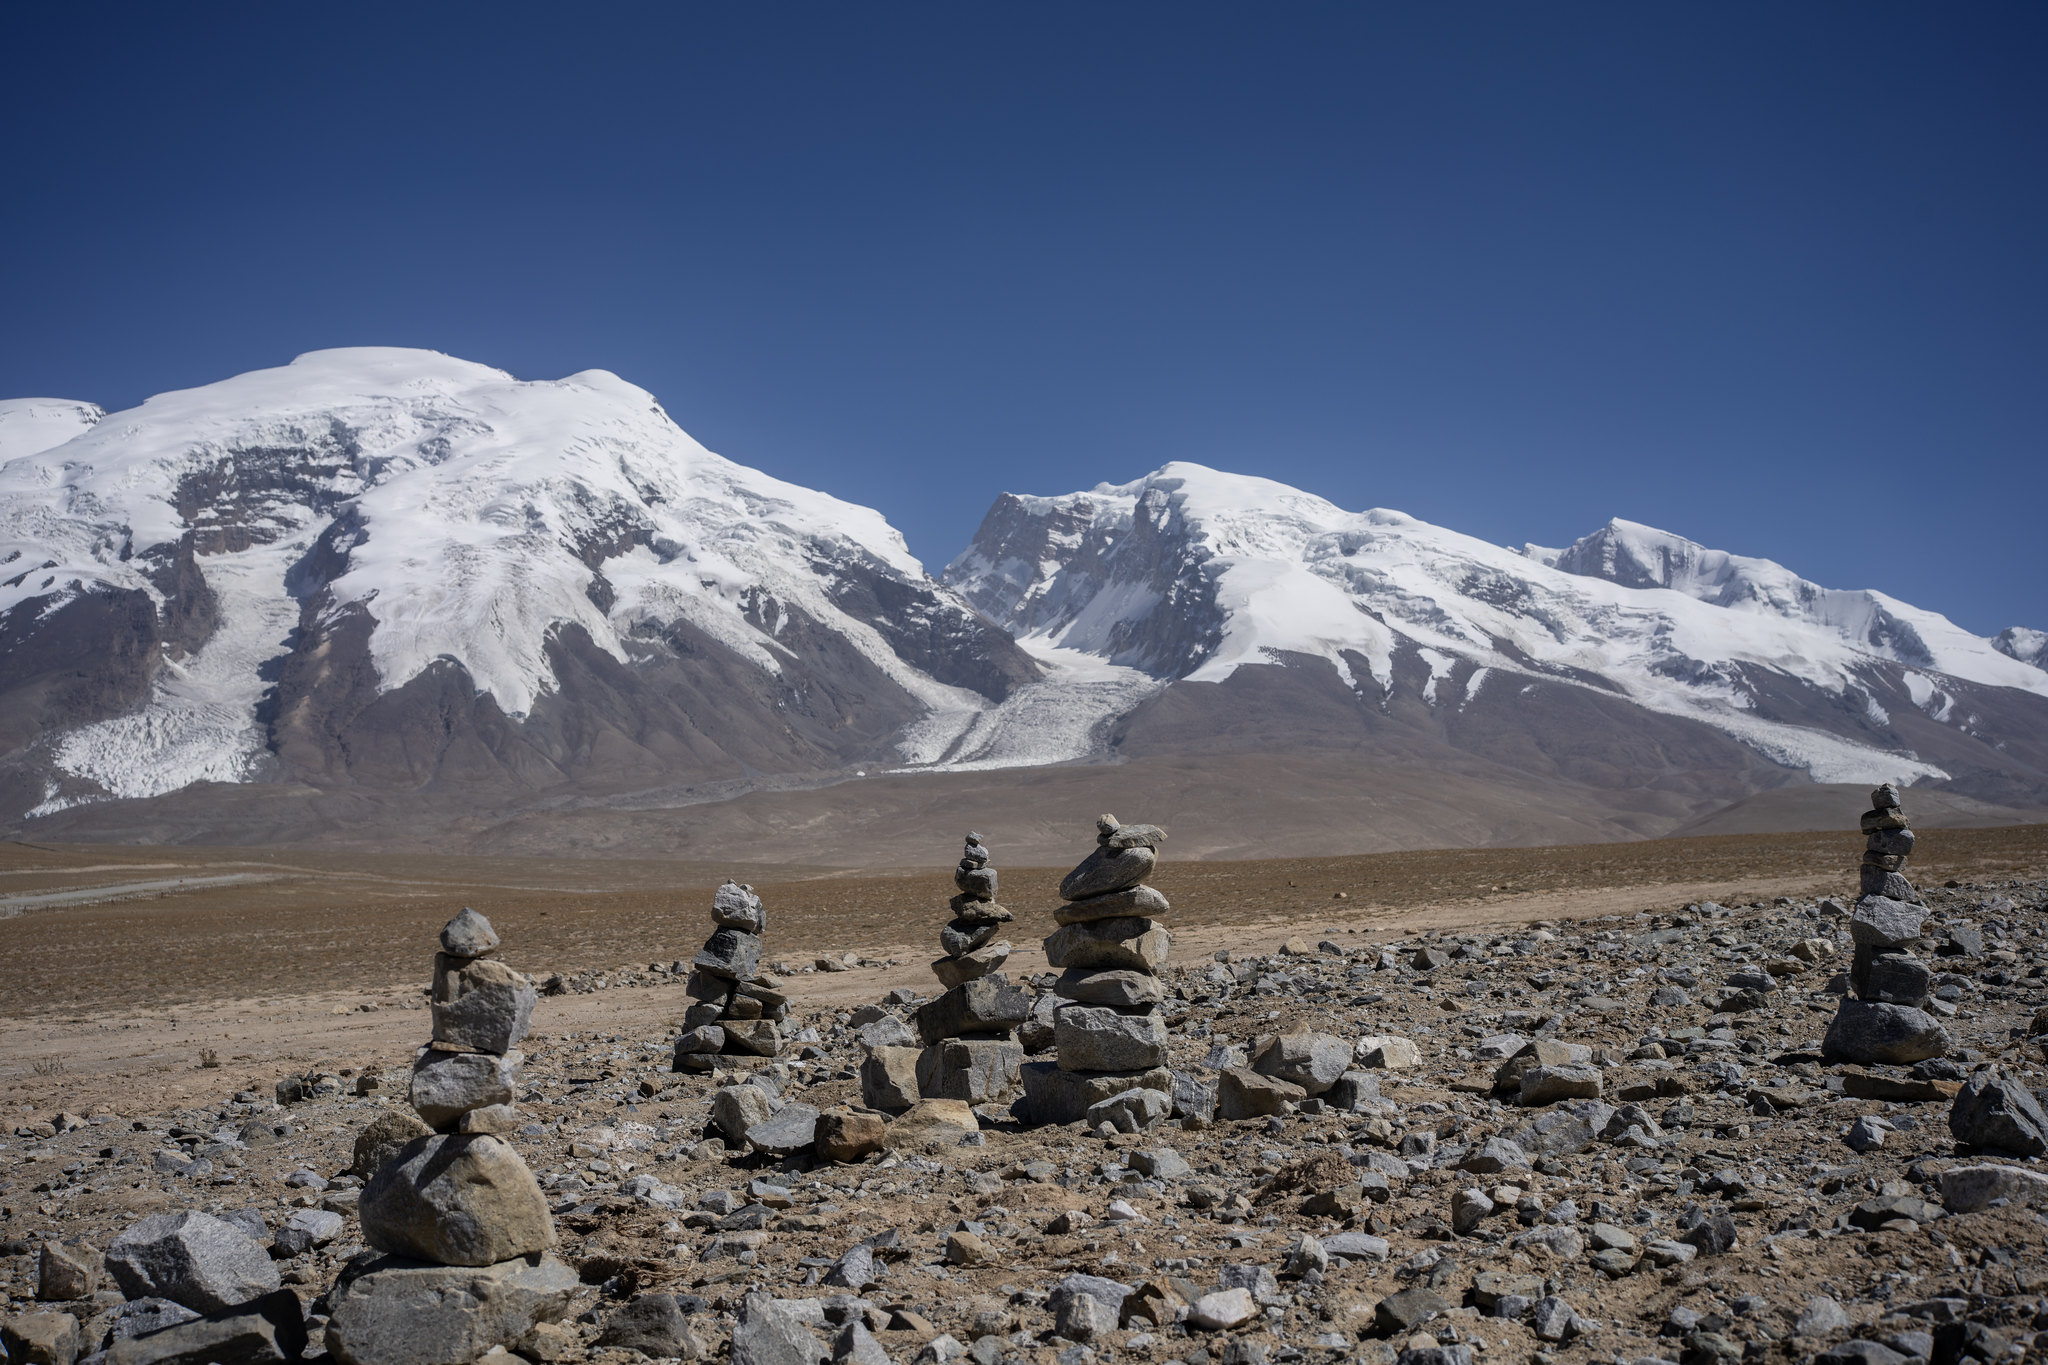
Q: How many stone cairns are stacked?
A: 5